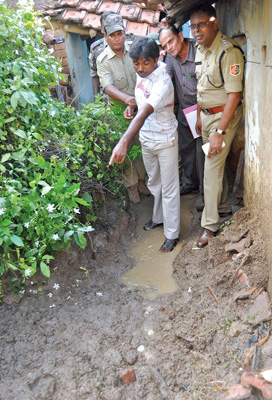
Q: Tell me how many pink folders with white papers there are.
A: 1